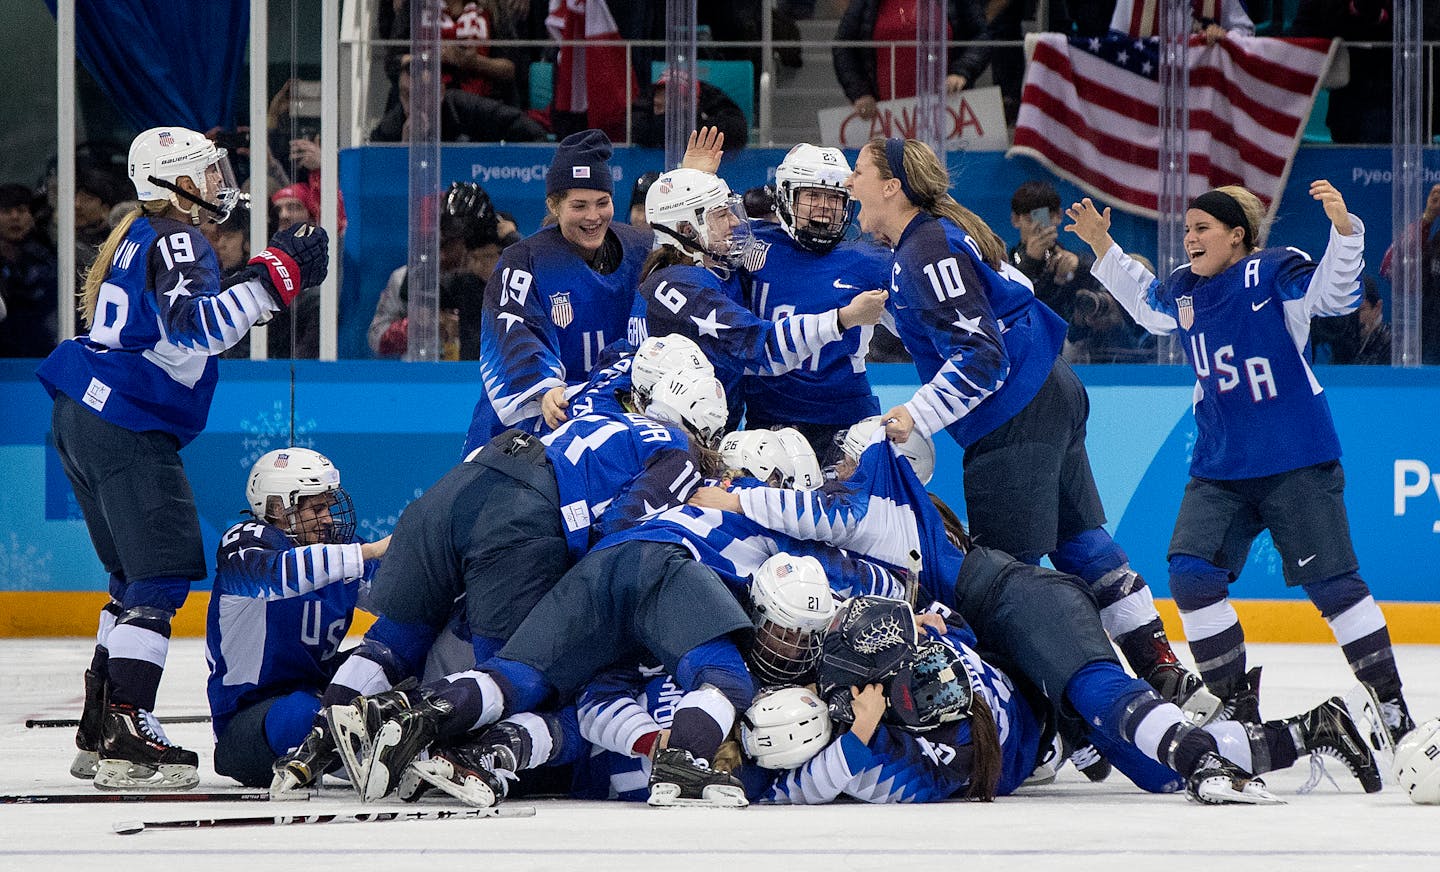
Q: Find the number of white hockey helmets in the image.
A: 12